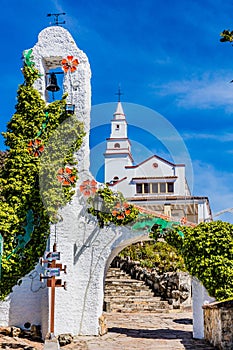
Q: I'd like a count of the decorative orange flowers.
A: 5